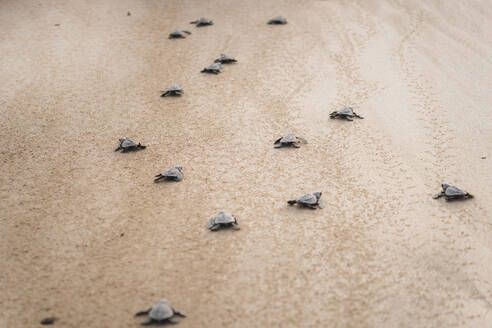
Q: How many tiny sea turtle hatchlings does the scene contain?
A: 14